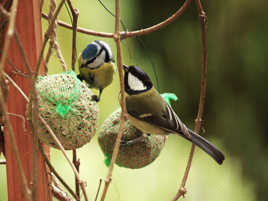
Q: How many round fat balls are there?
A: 2